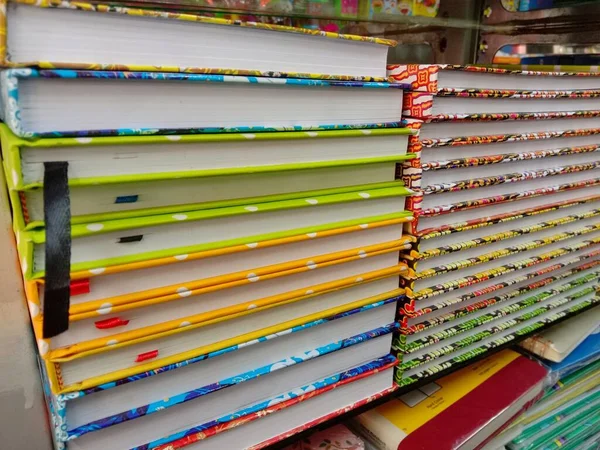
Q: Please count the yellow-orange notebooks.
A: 3